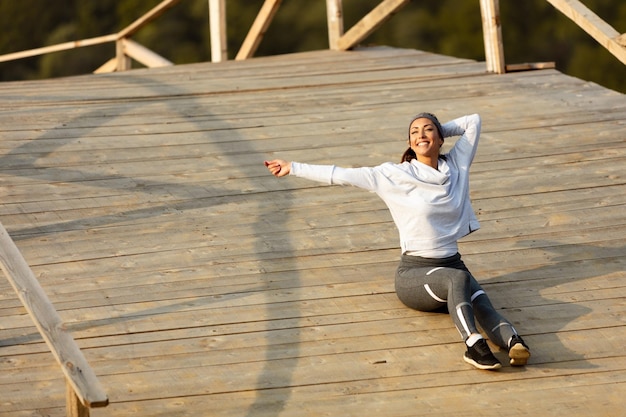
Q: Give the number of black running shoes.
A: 2